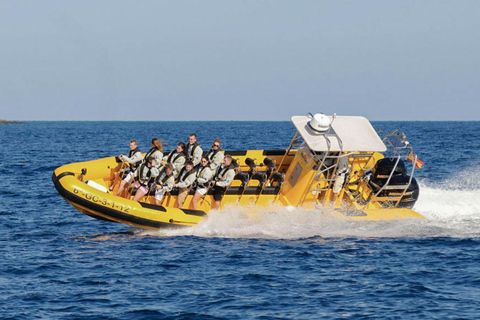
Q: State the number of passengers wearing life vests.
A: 10